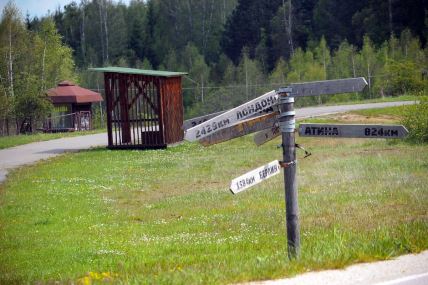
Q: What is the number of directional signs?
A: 7